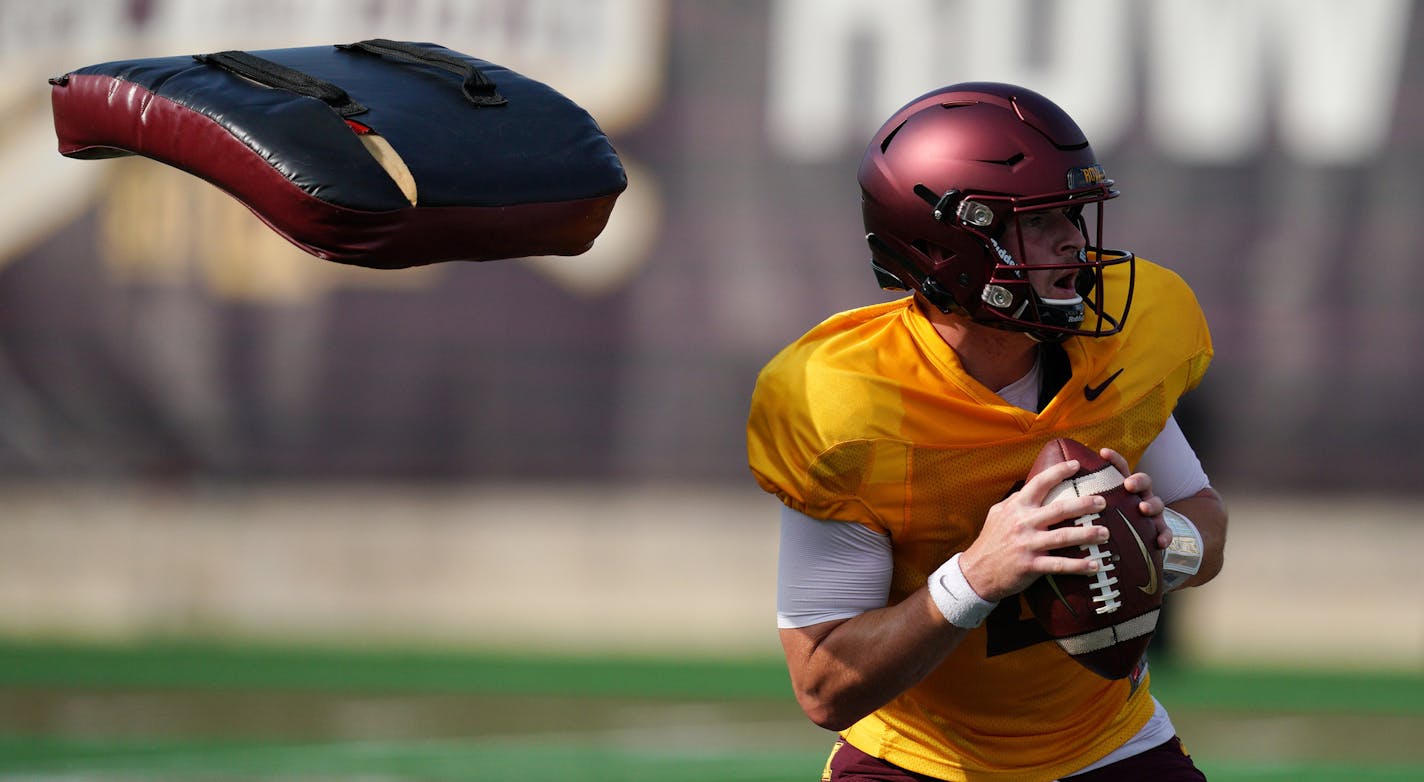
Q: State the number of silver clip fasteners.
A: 2